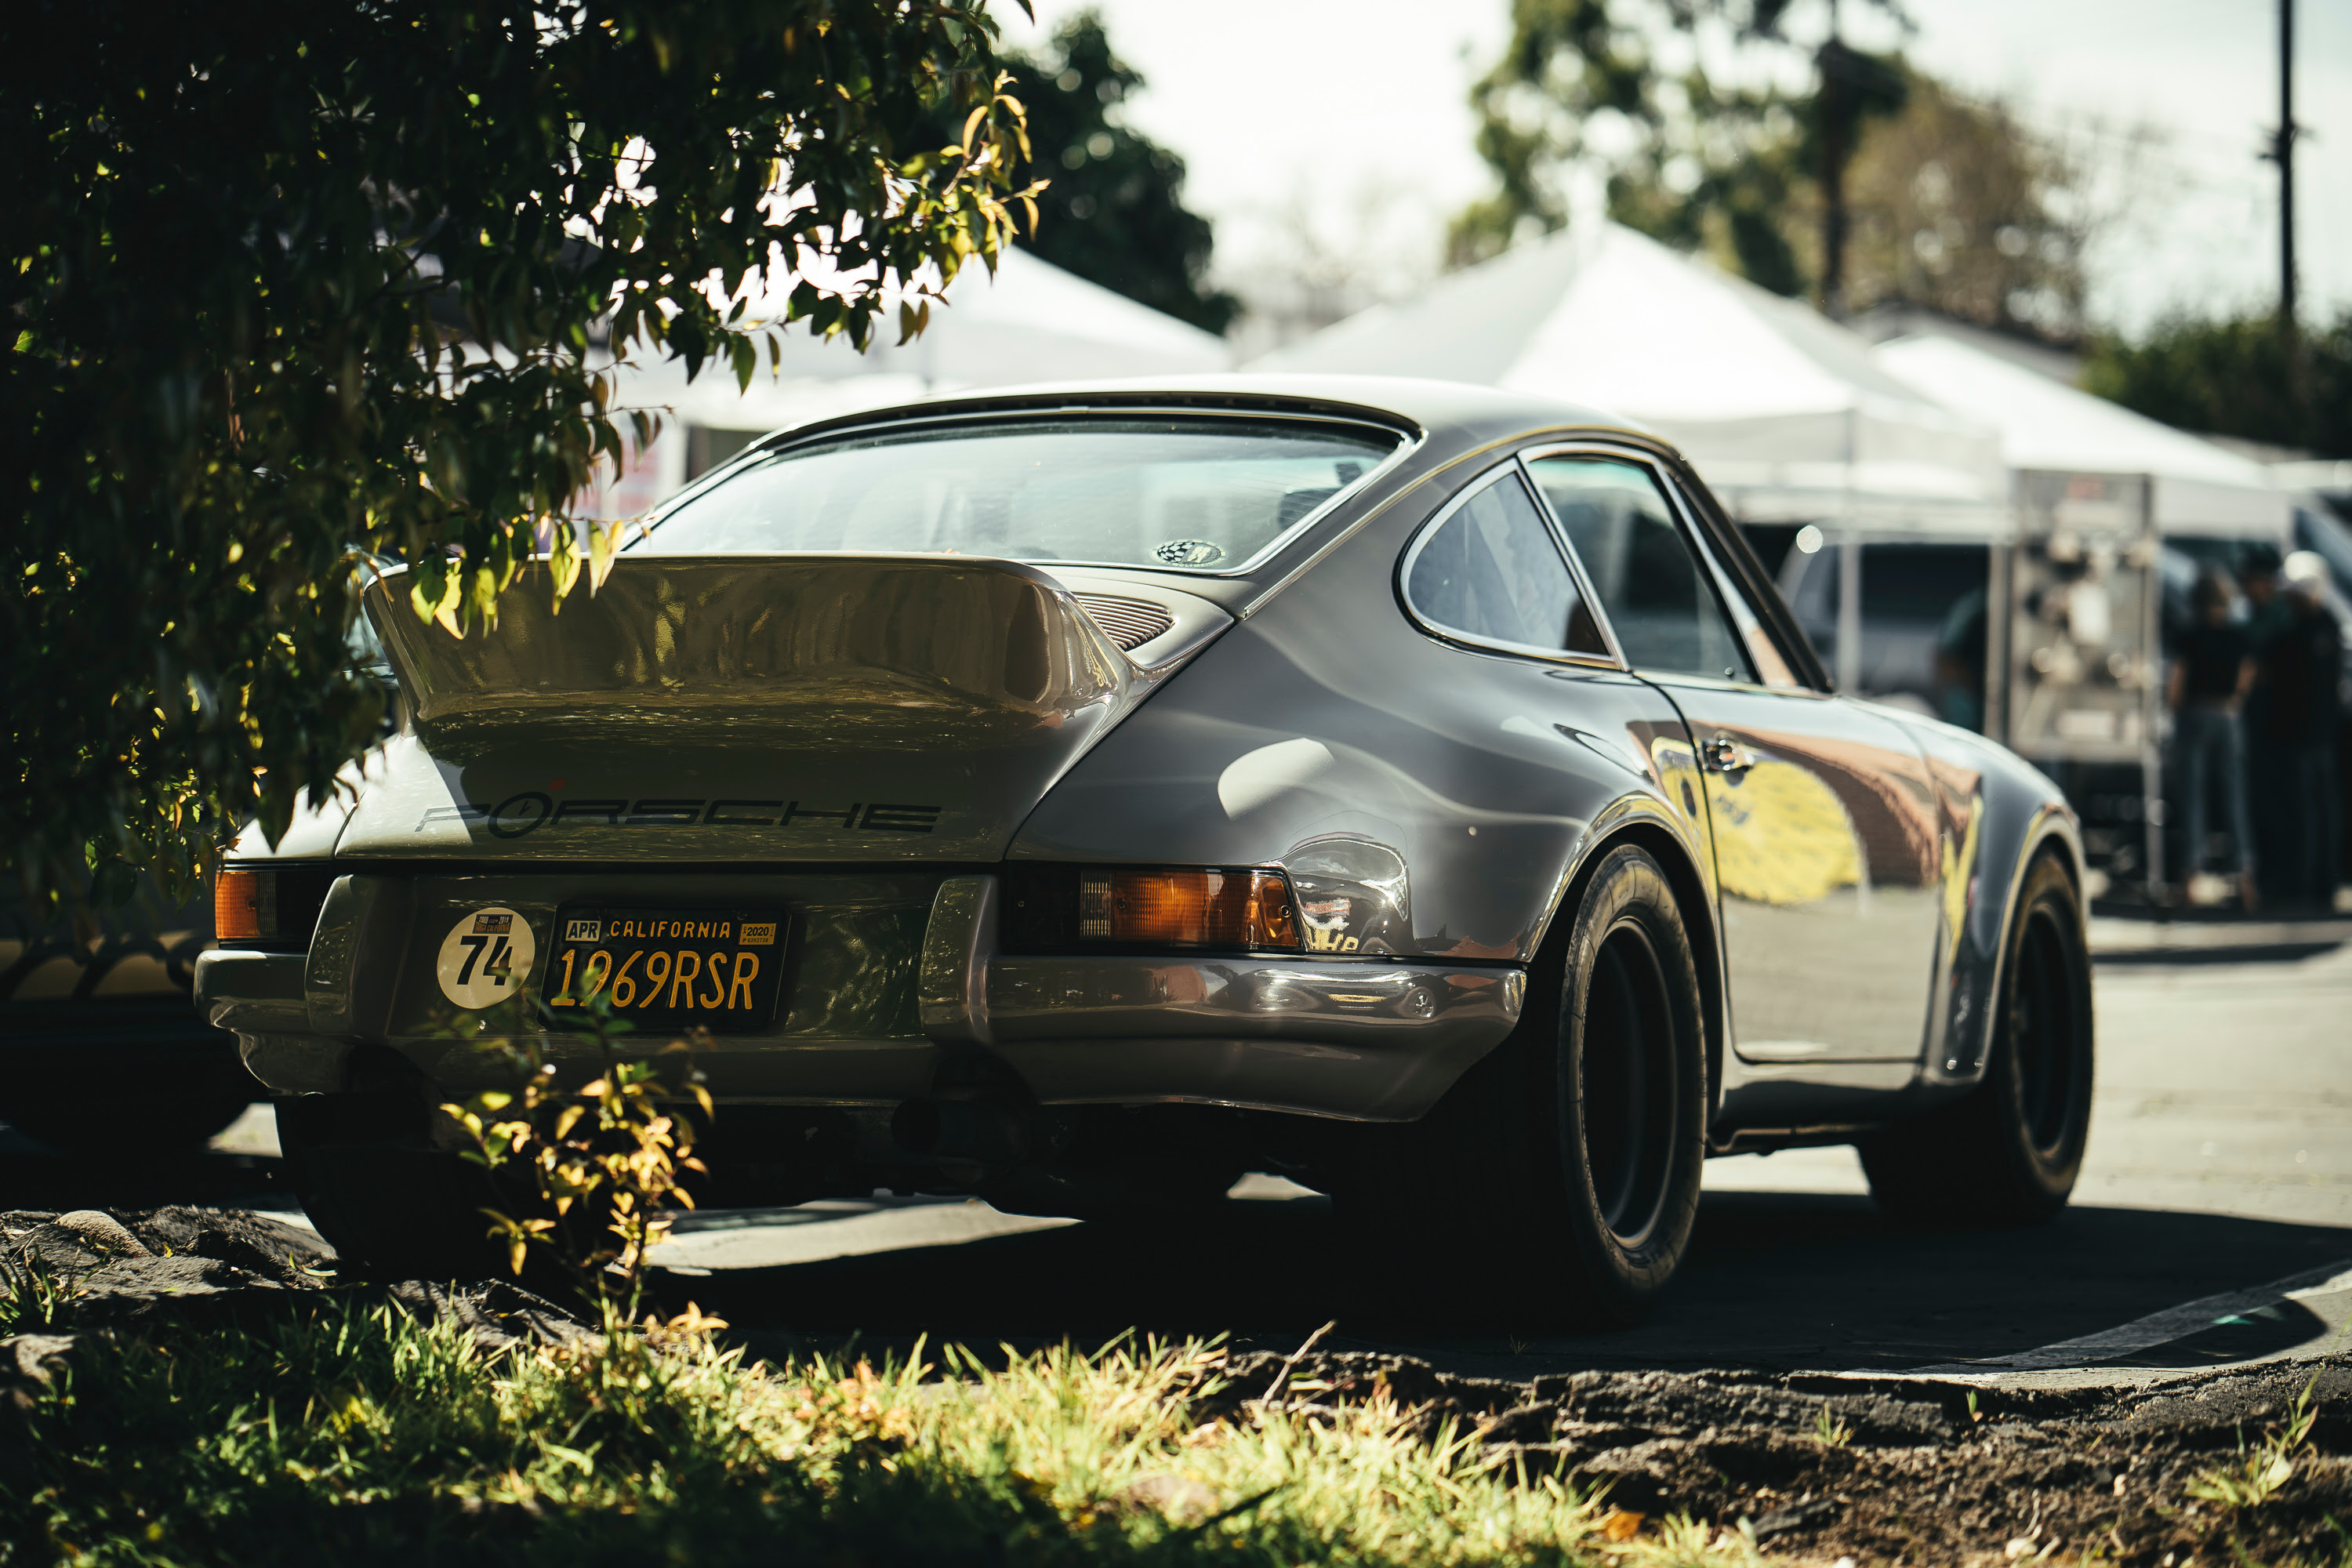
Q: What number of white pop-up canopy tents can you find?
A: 3